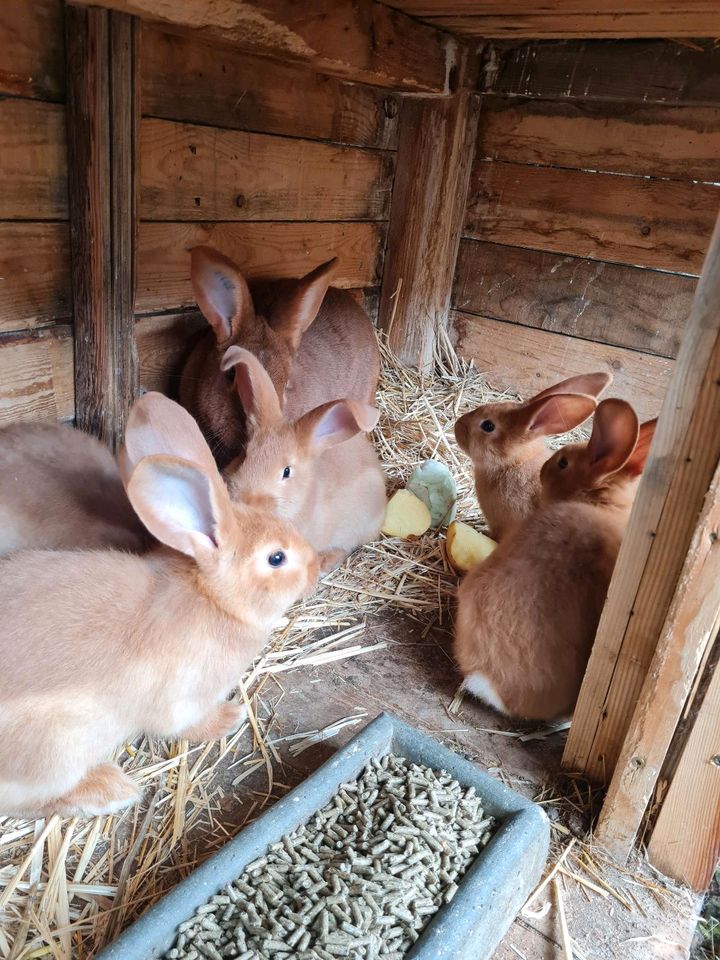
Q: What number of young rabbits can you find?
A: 5